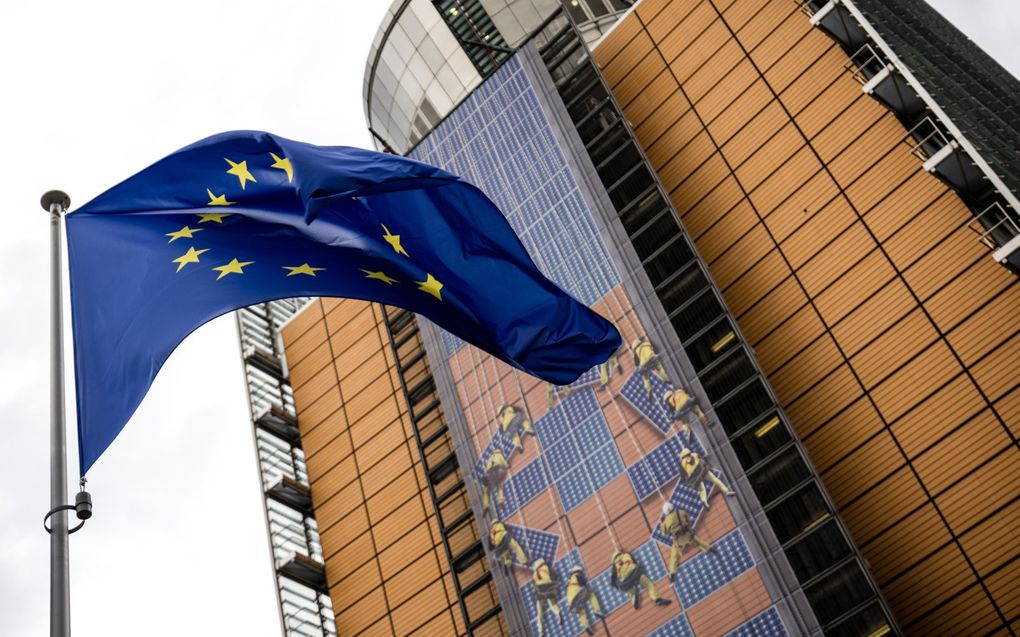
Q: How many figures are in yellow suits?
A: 12